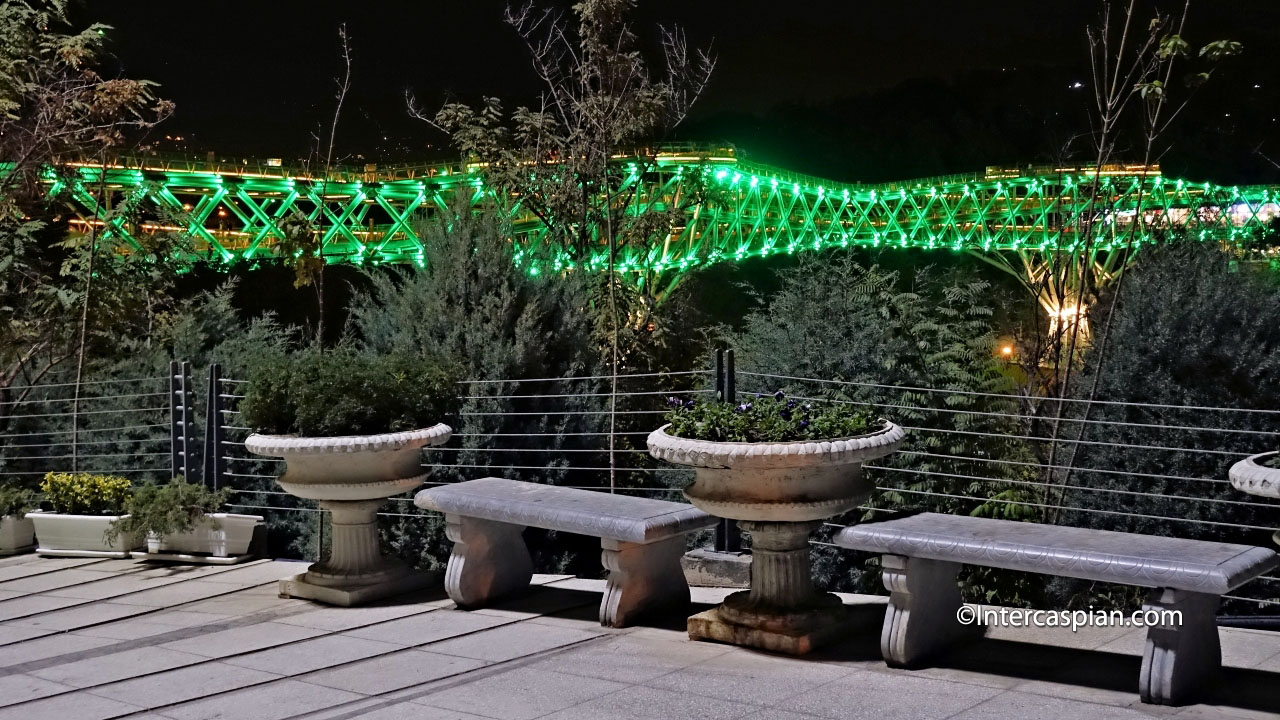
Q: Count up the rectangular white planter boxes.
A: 3